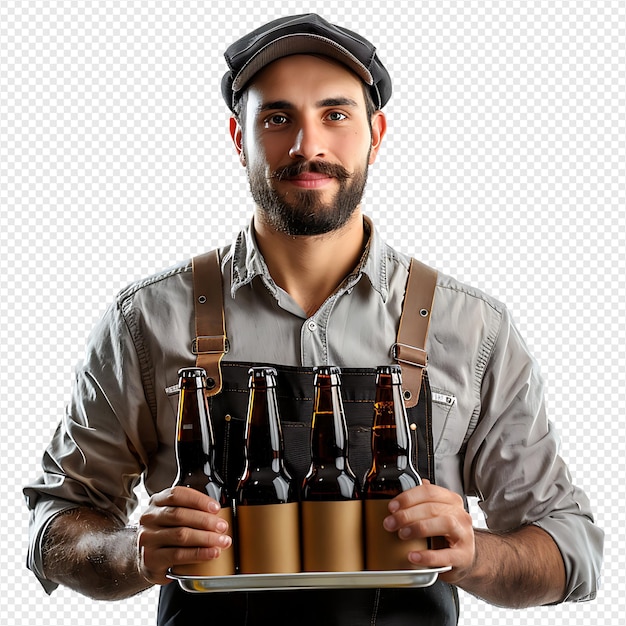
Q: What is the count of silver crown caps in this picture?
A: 4